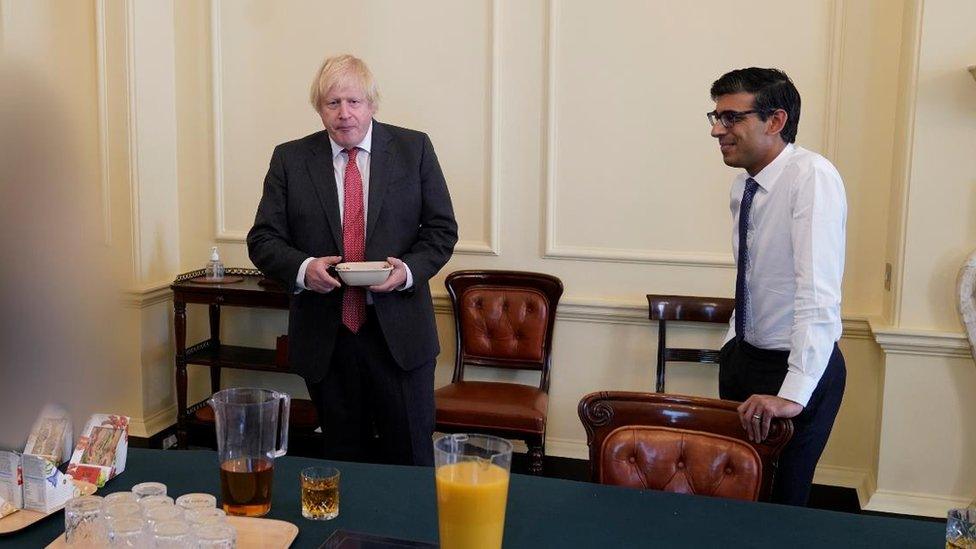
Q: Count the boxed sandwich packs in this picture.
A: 4